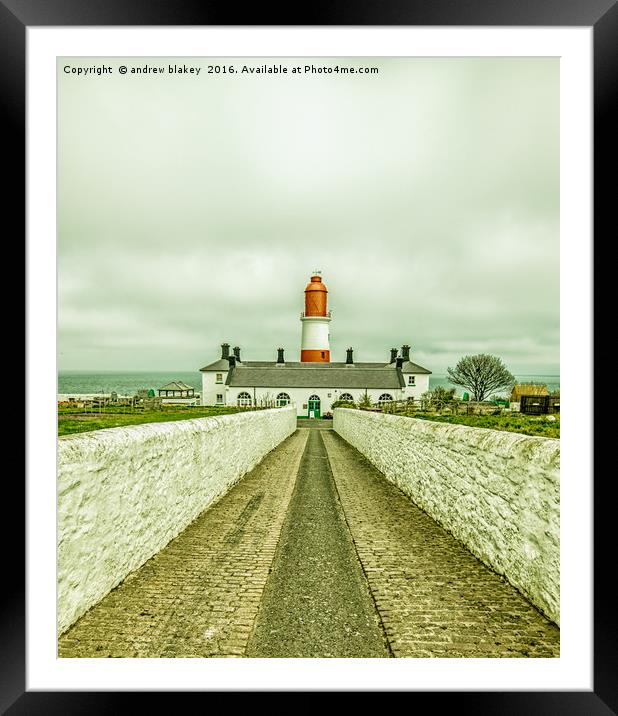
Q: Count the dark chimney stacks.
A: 8